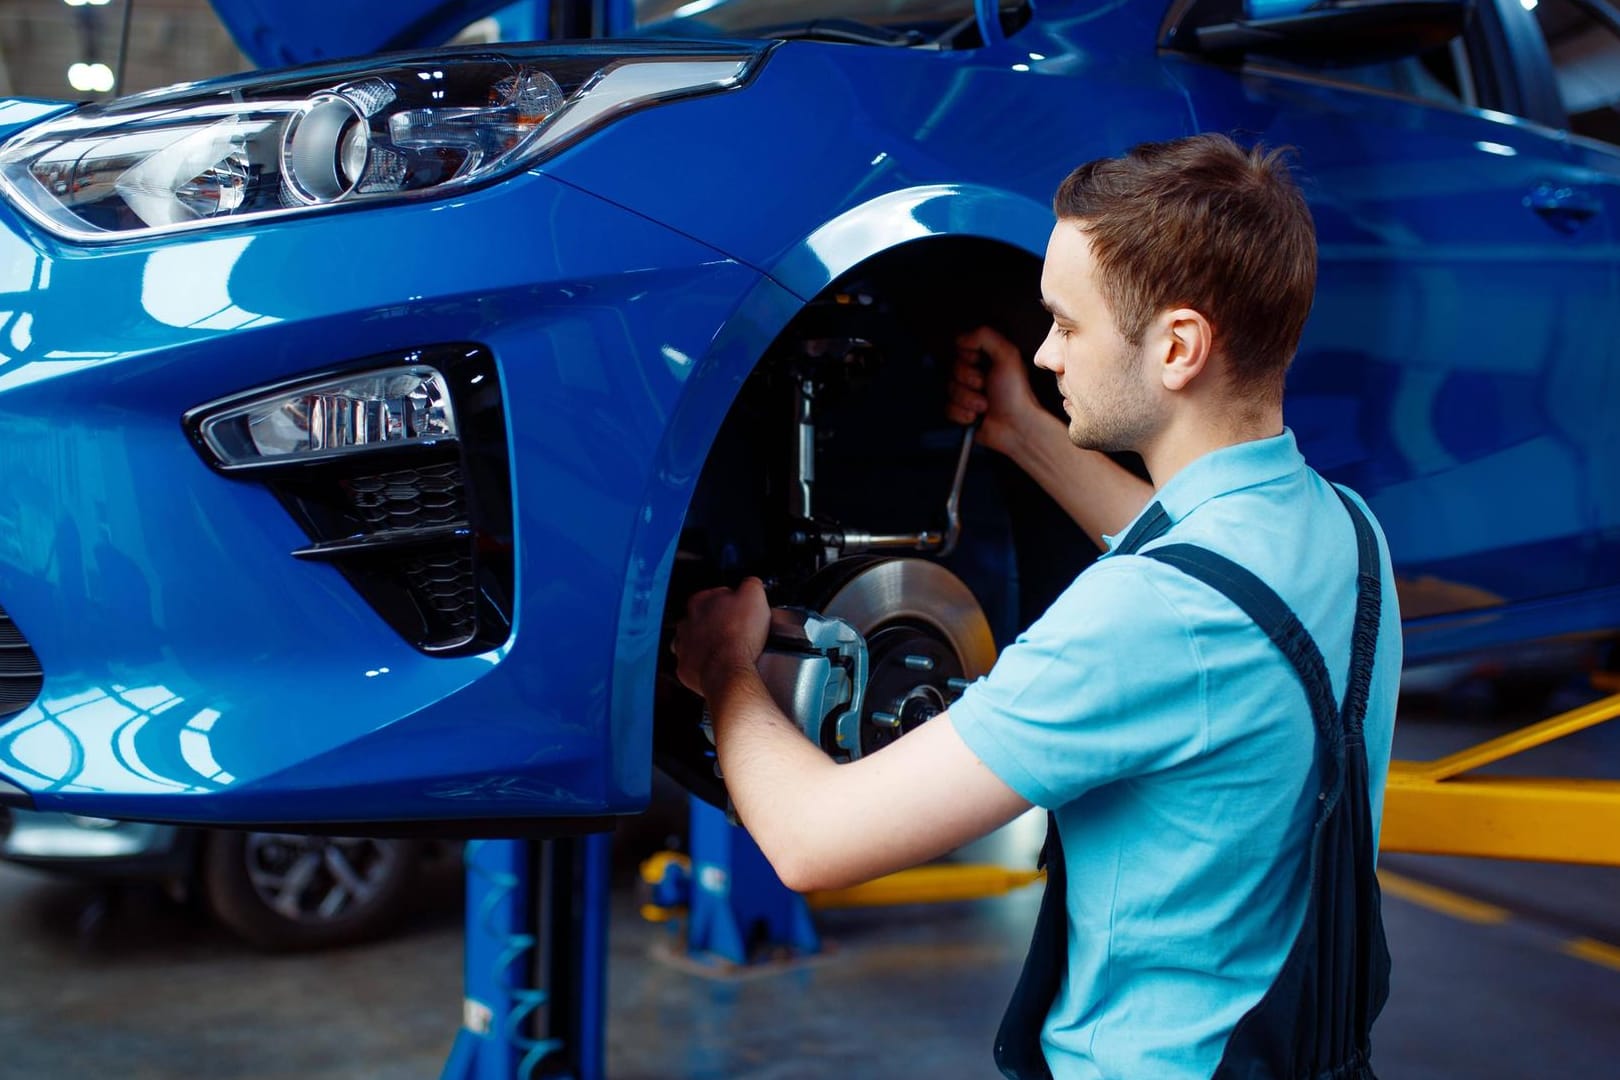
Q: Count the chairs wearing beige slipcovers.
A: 0